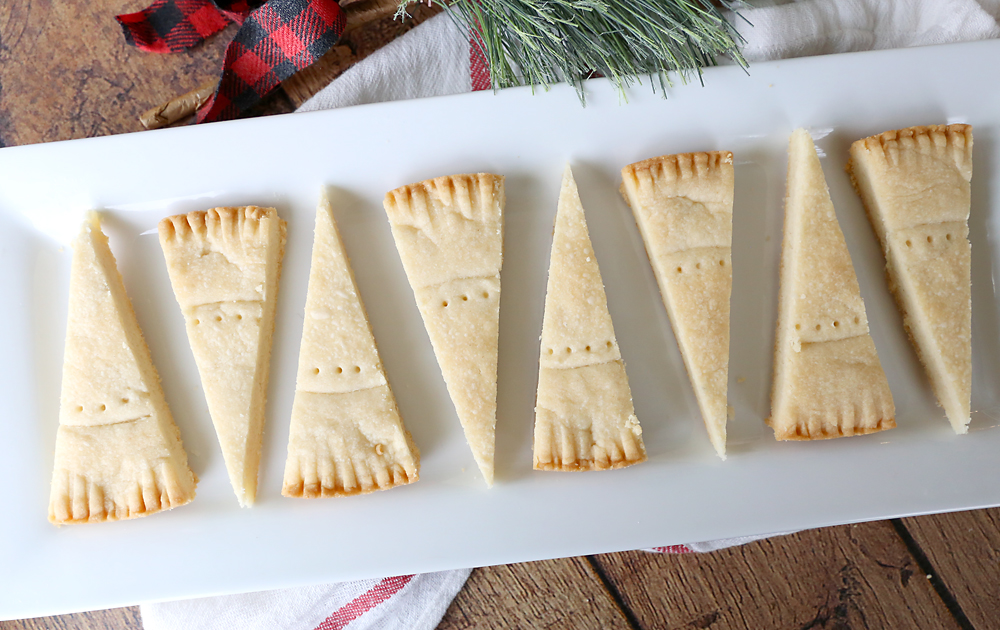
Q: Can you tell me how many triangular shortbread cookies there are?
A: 8